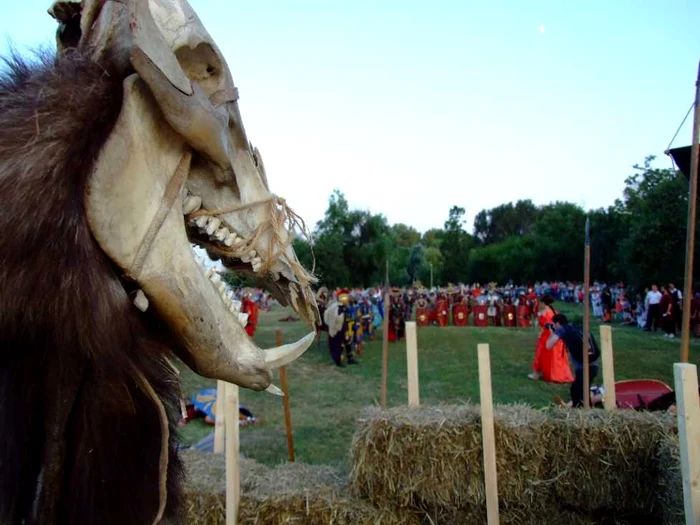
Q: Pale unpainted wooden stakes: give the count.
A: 6